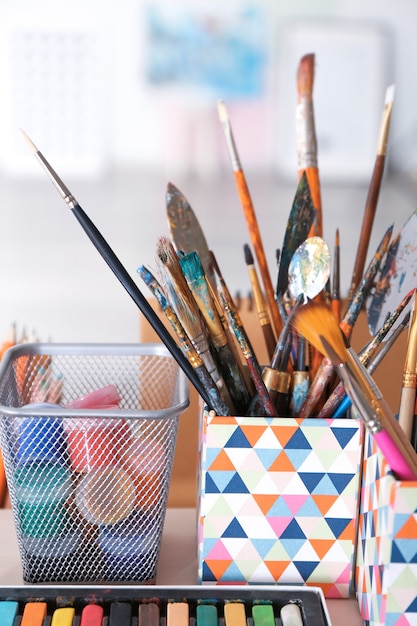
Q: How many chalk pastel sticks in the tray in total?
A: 11